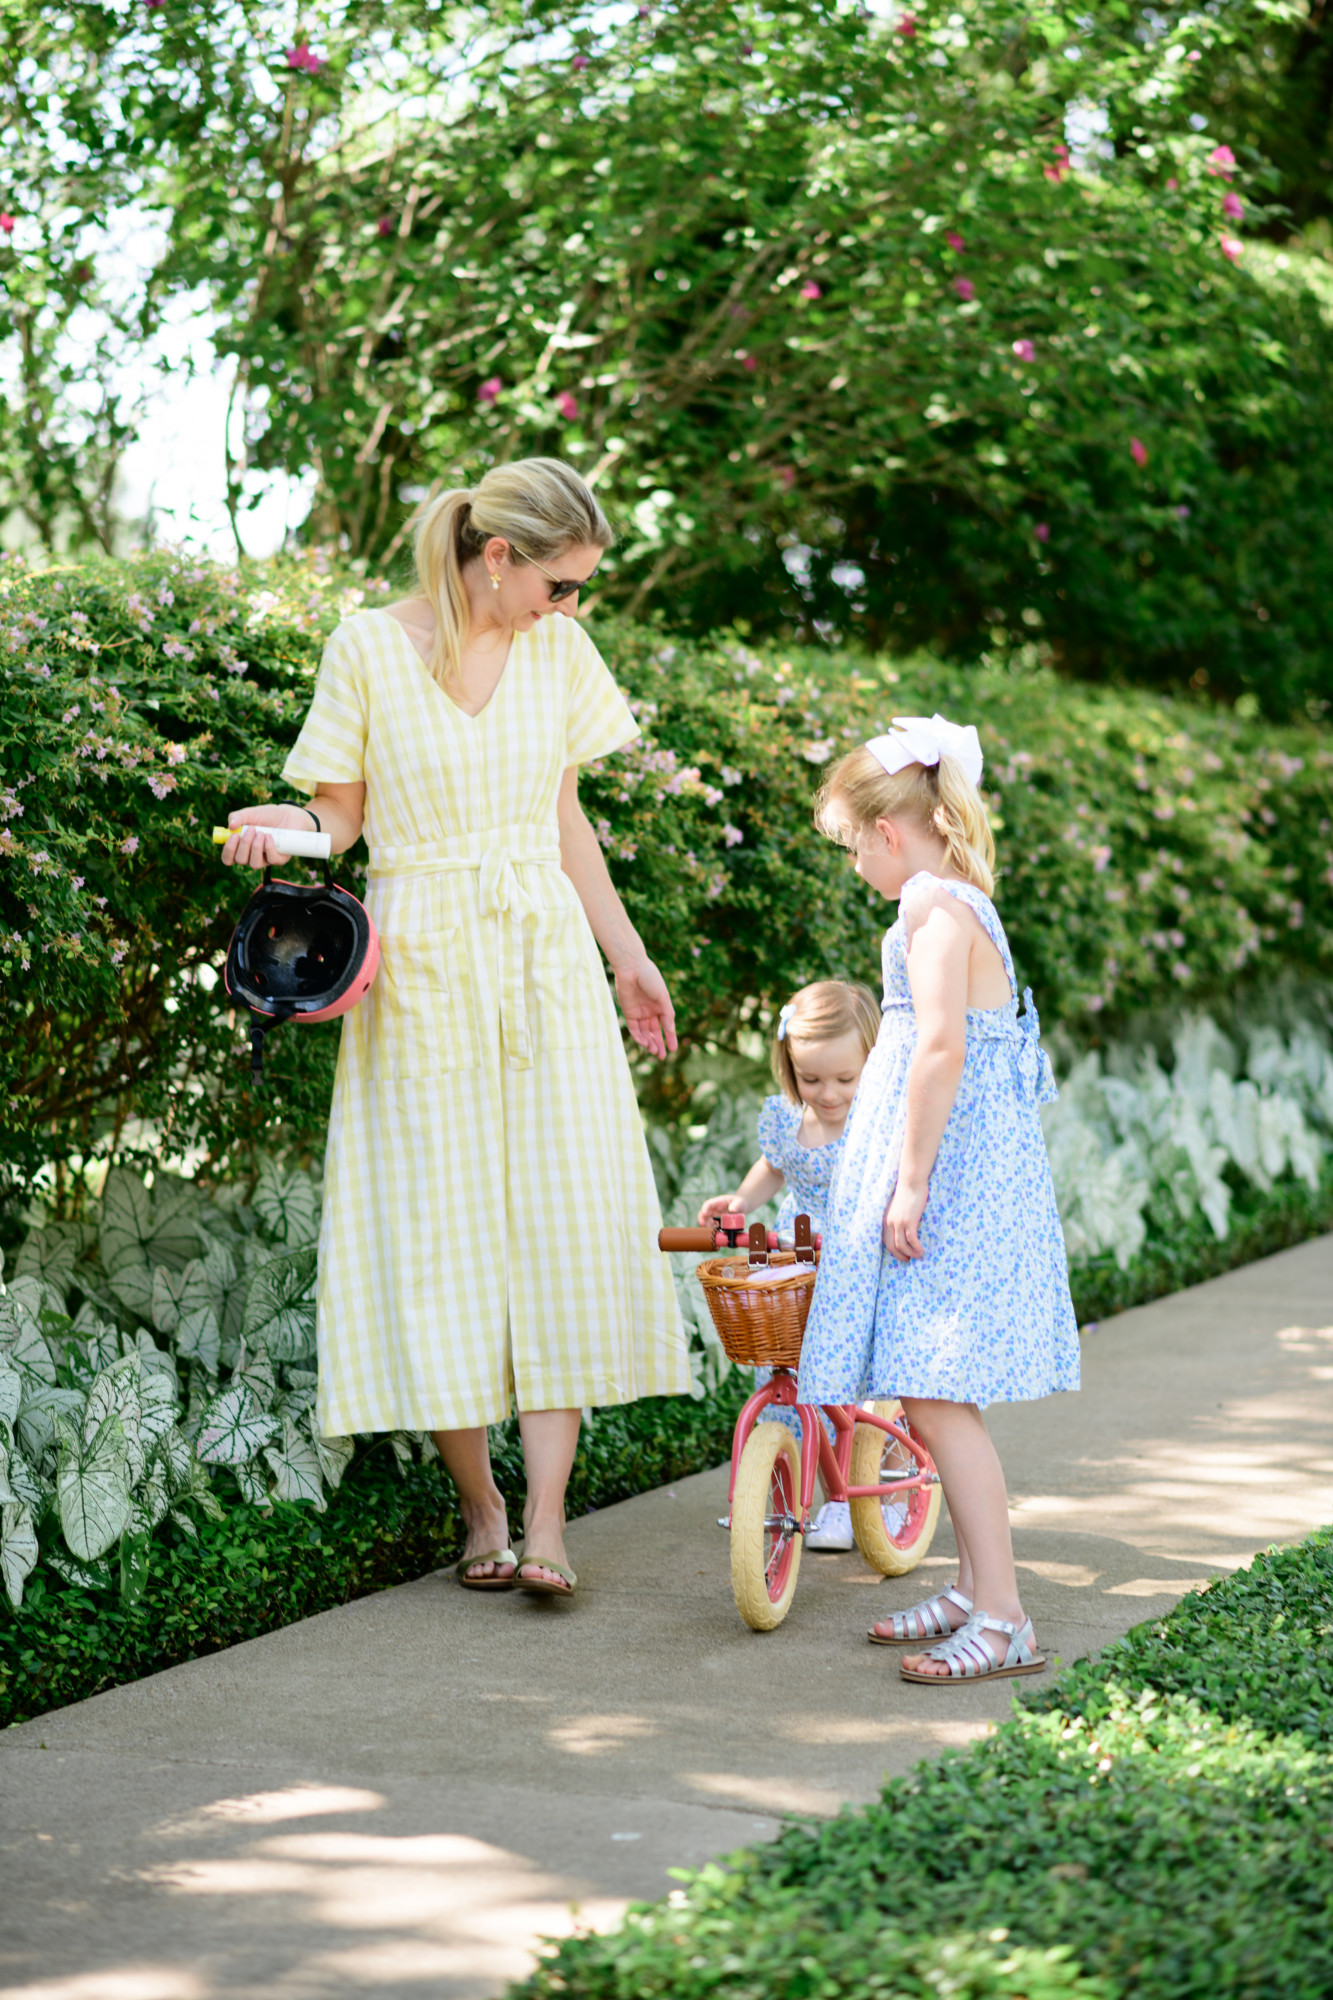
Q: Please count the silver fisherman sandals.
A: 2